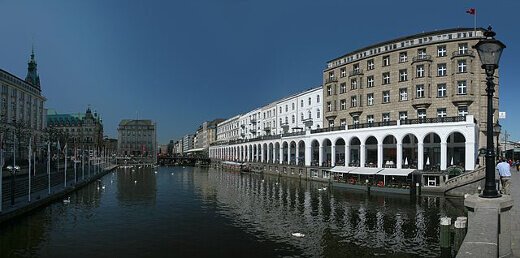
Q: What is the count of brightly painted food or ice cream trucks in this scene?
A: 0